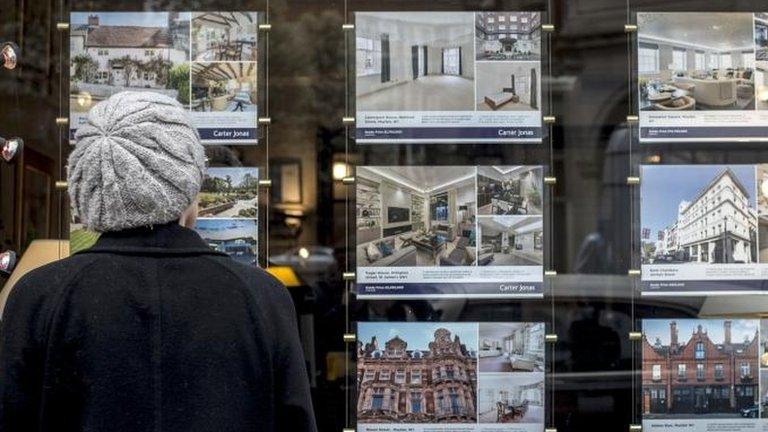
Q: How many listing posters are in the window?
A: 8